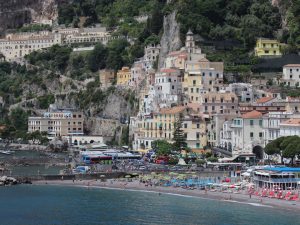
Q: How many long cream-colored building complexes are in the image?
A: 1